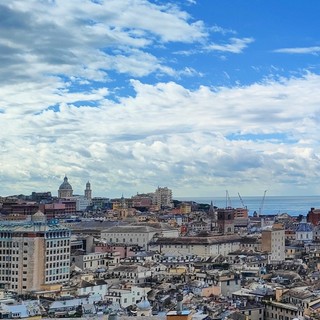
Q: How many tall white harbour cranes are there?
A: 3